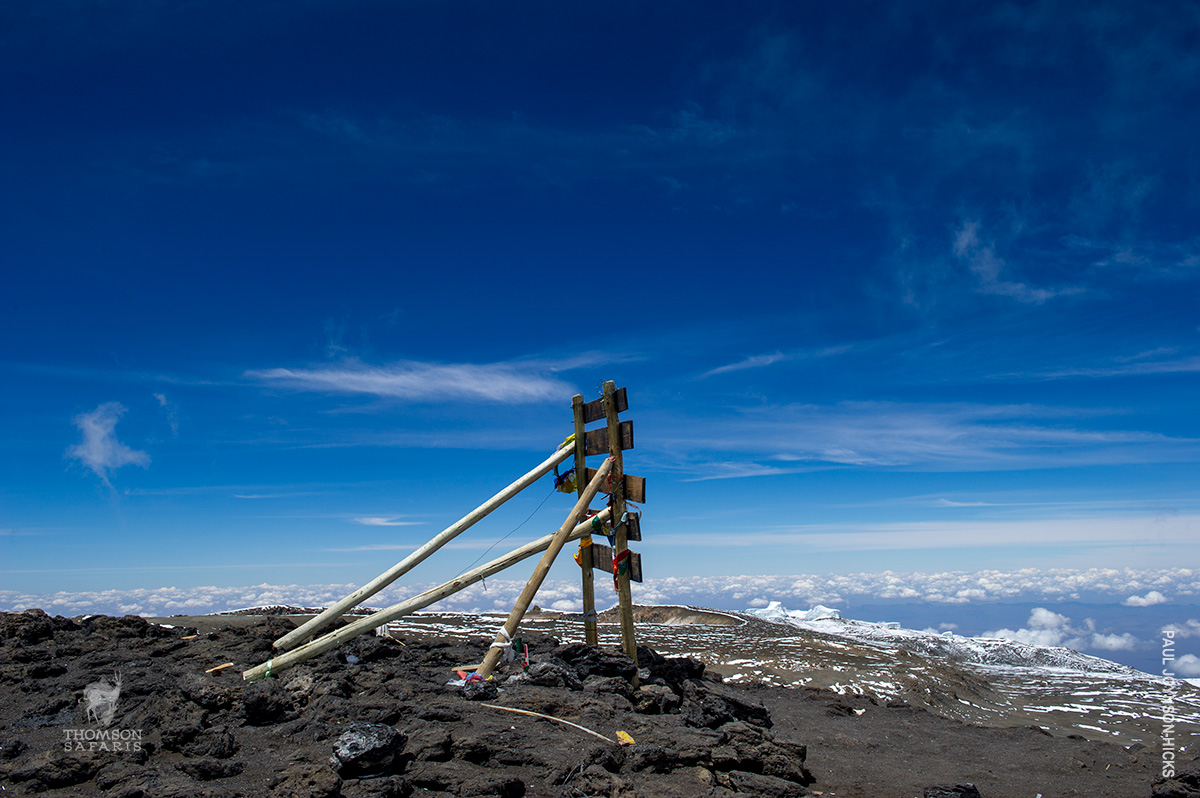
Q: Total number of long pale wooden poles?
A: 3